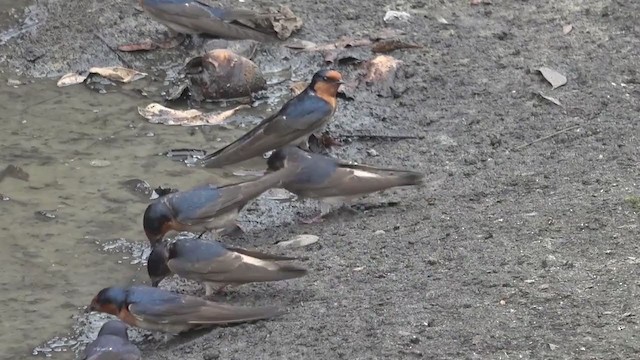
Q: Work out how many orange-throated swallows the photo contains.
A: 3